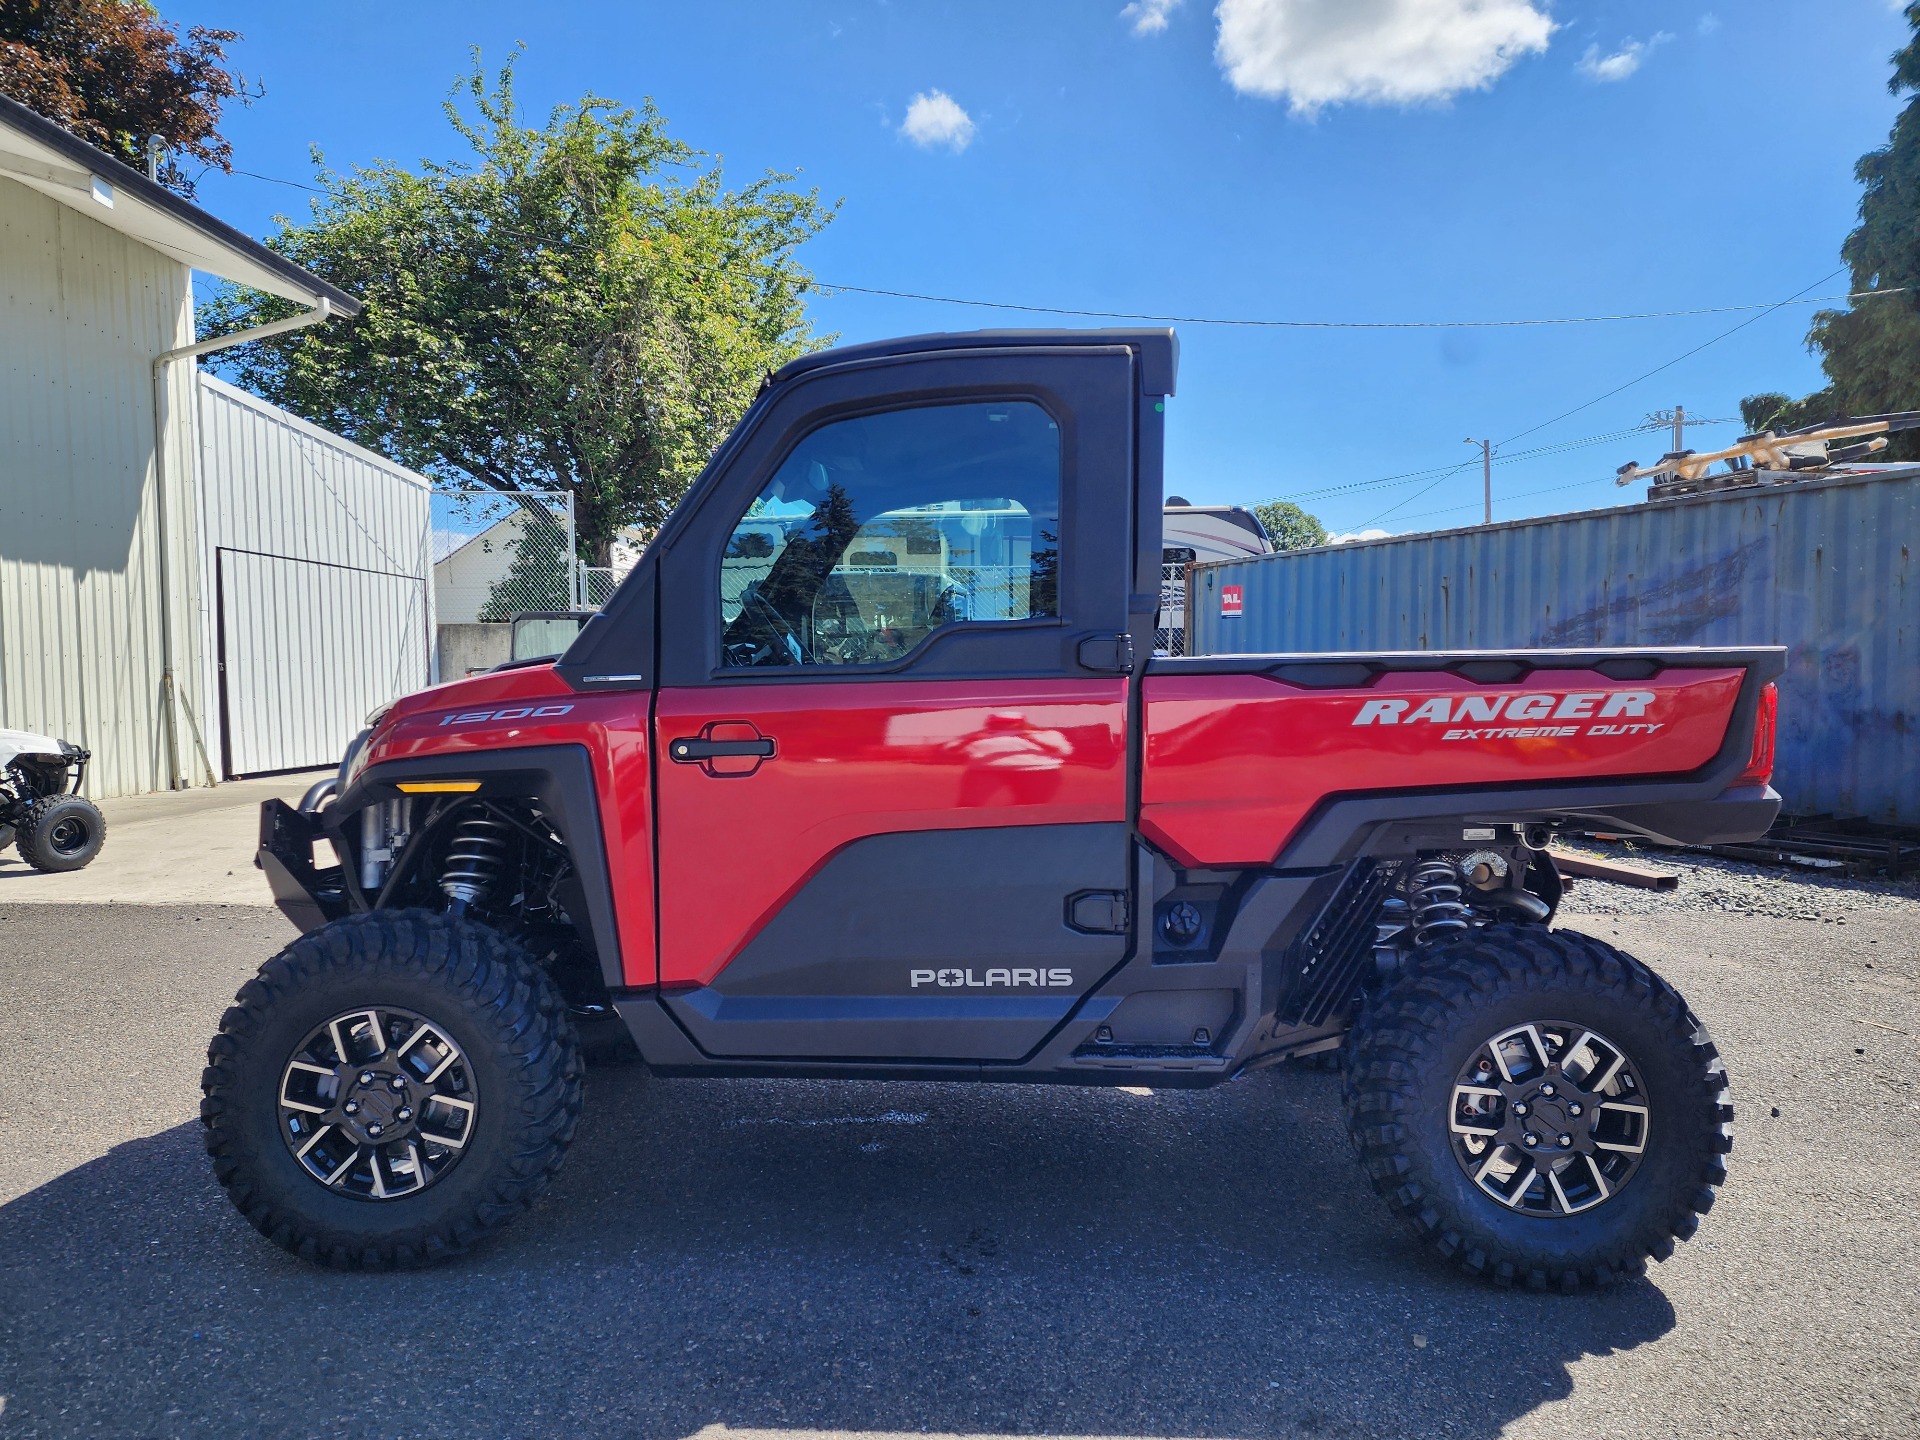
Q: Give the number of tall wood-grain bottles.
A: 0